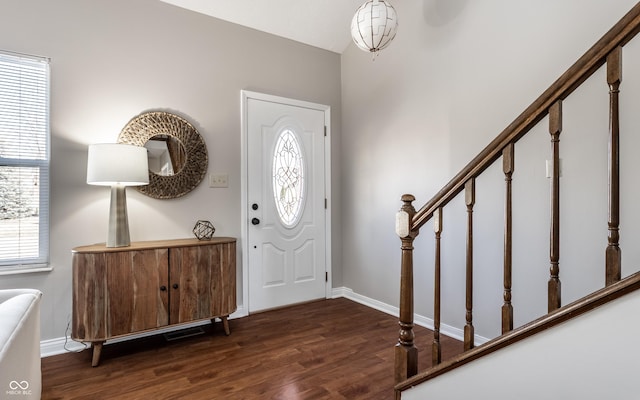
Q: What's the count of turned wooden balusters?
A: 5